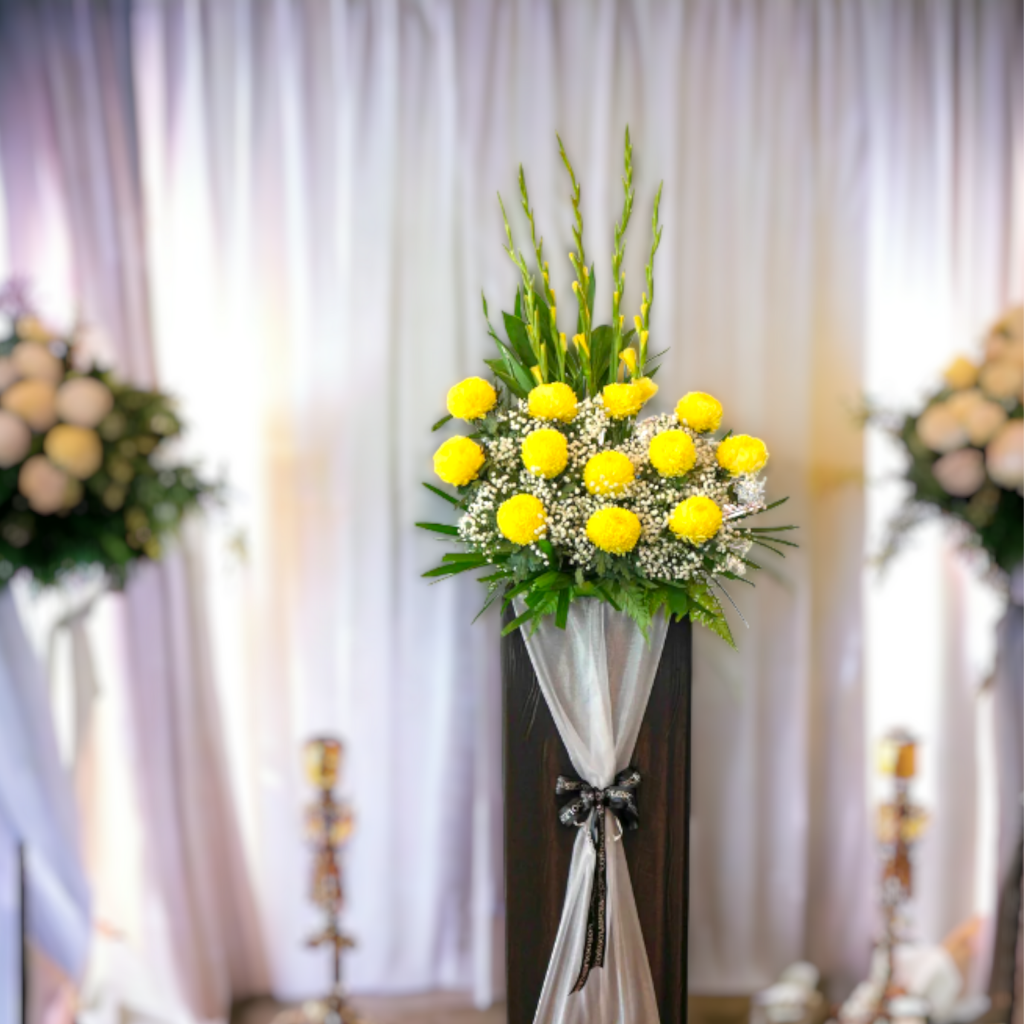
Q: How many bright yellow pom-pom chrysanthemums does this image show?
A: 12